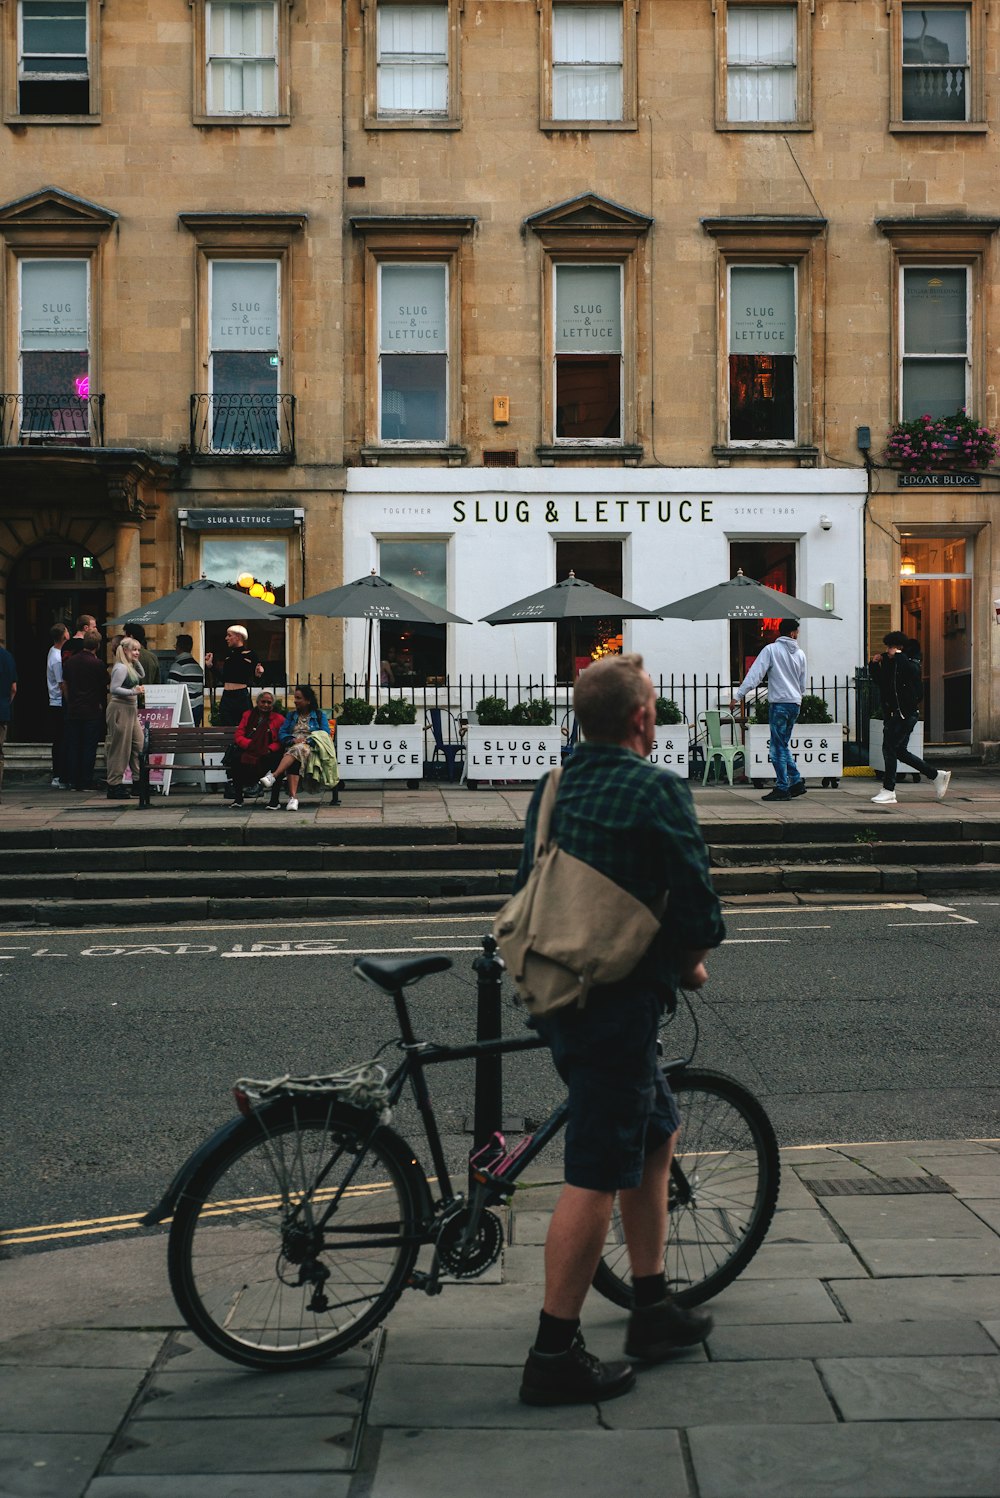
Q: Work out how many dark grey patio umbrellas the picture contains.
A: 4